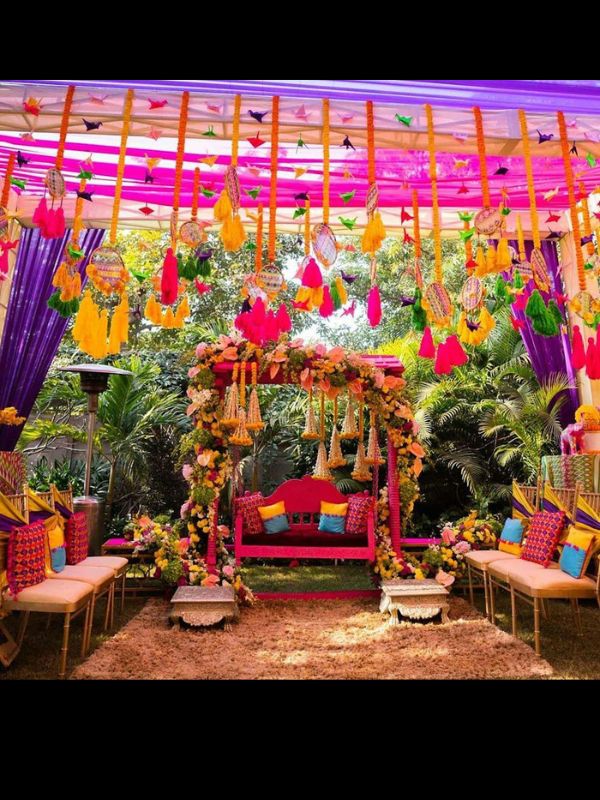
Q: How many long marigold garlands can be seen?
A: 11